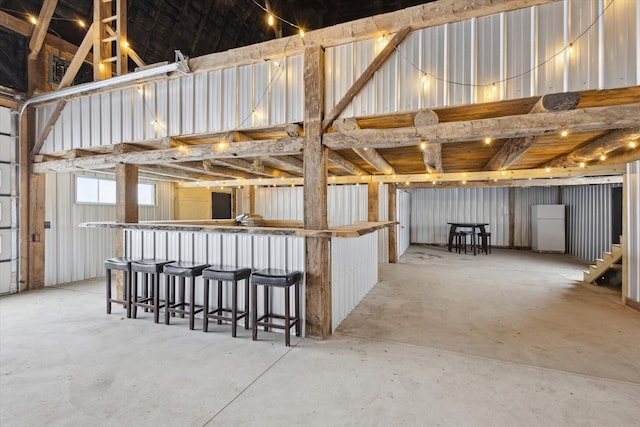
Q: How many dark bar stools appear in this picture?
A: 5